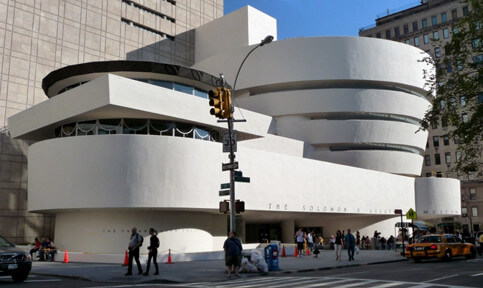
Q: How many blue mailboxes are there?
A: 1